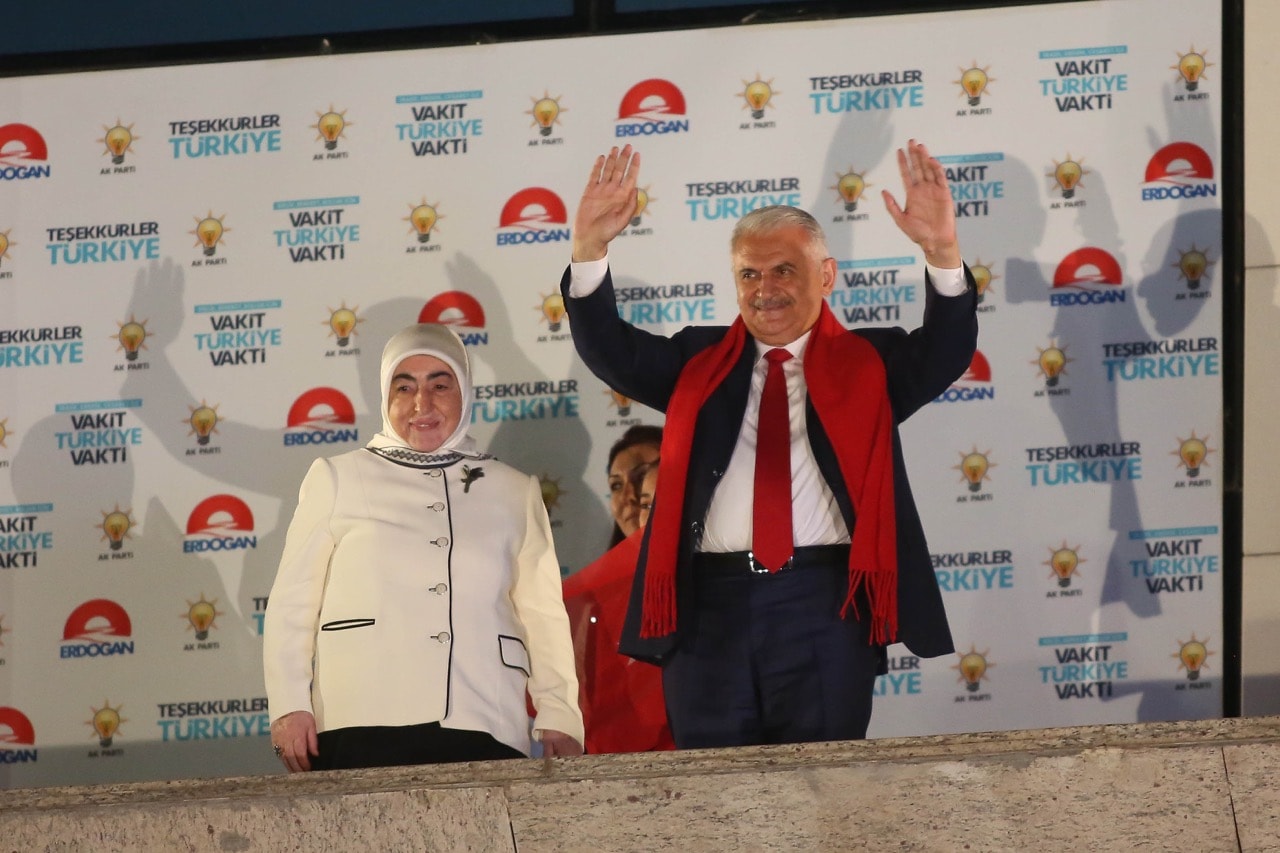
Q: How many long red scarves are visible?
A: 1